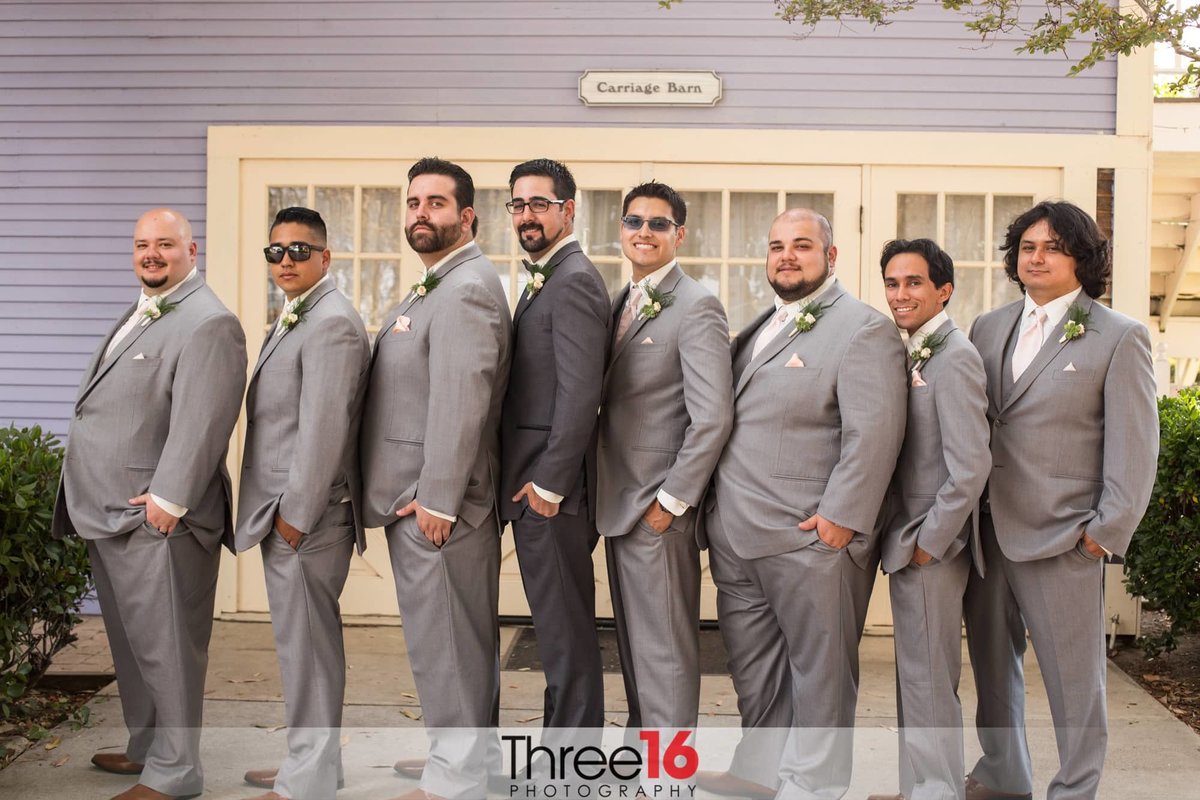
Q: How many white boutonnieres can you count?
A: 8